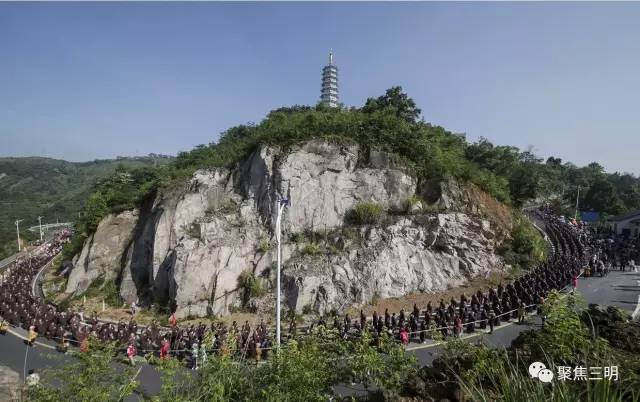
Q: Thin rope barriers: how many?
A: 1